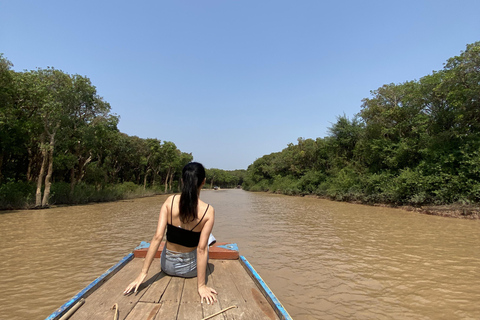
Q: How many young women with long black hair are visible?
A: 1